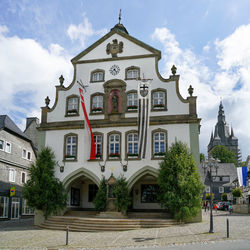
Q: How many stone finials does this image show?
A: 4